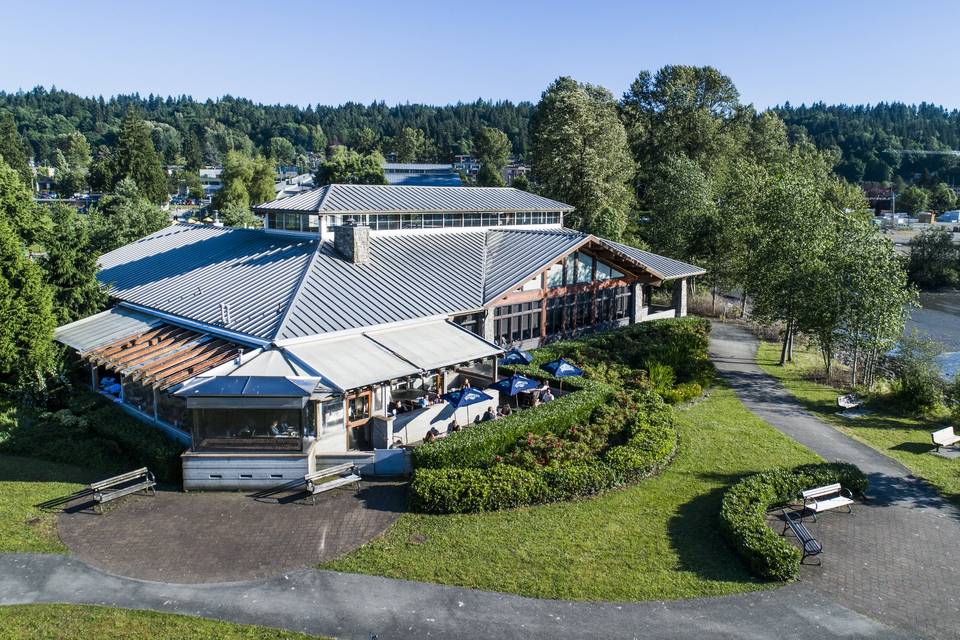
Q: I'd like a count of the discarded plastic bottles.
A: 0